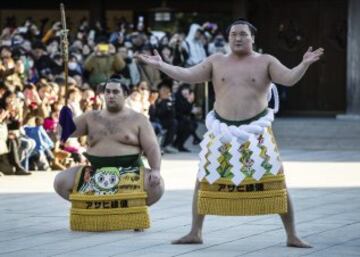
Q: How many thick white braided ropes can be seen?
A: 1